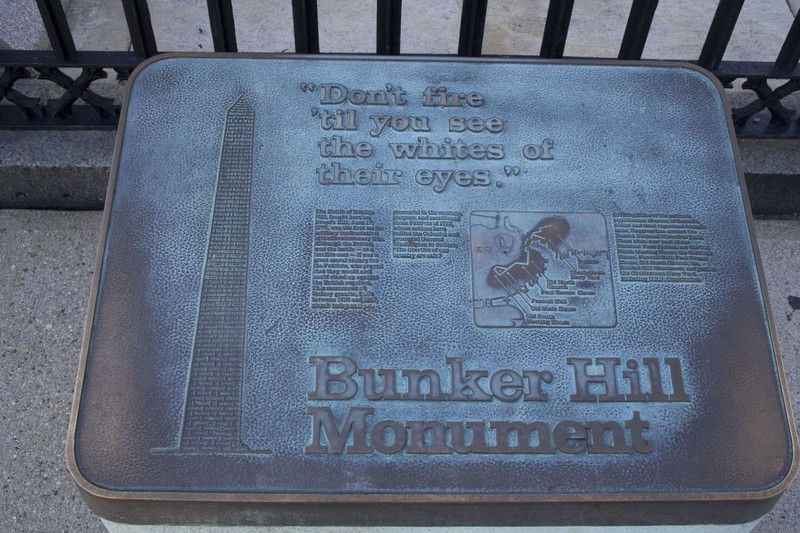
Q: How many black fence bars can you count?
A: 10